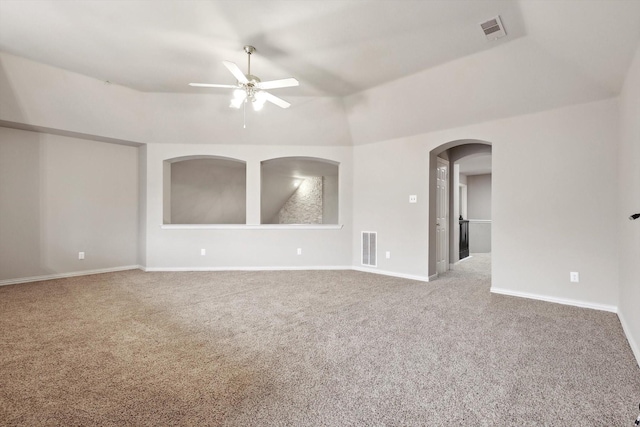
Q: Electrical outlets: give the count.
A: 5